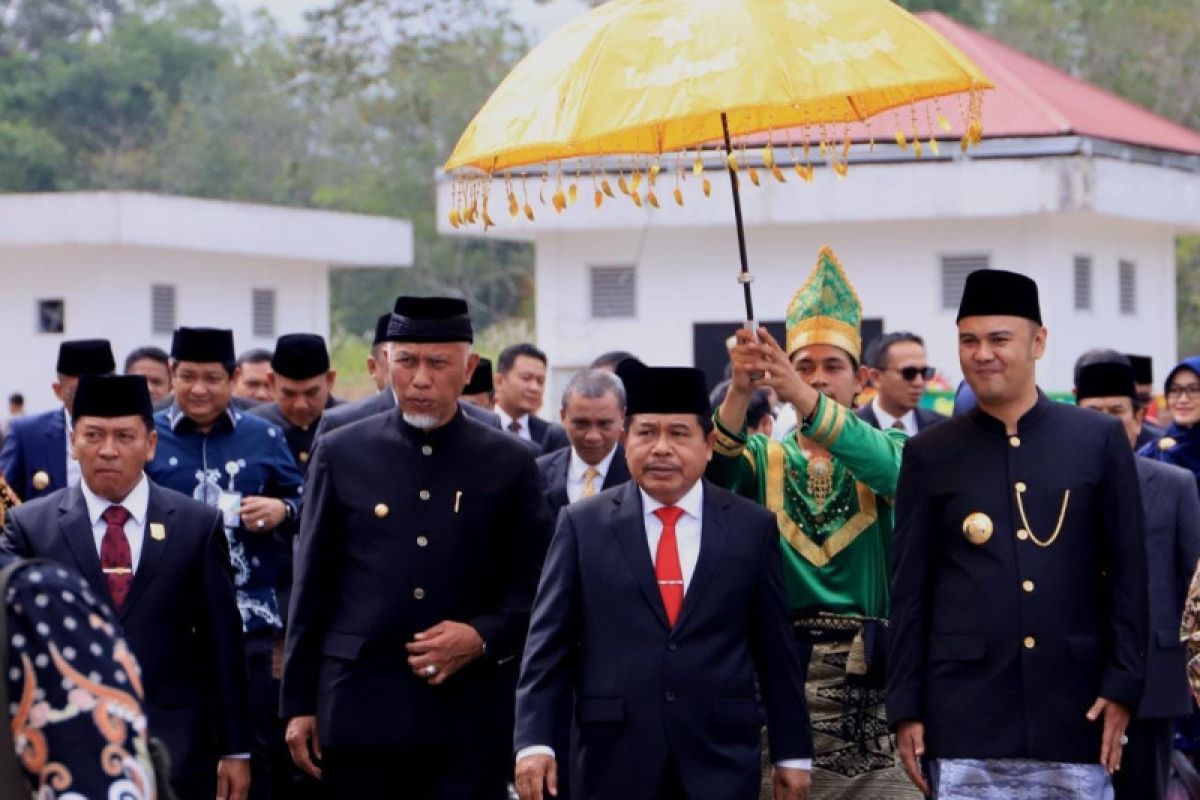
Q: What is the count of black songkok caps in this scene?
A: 11